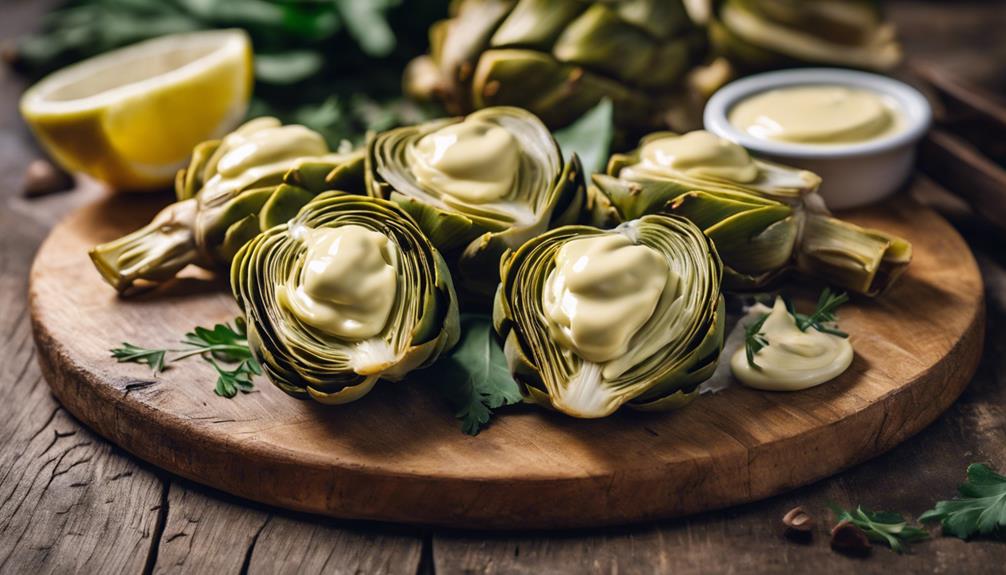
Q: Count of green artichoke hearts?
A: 5